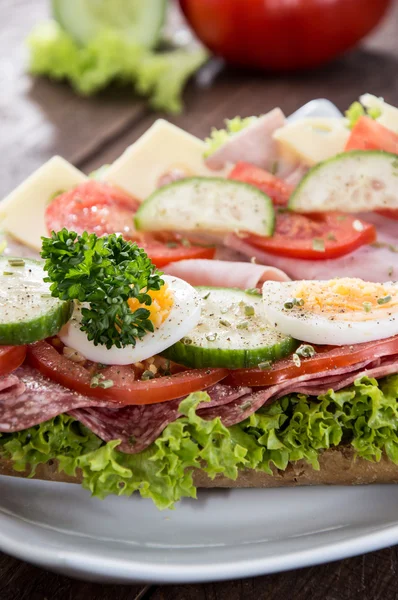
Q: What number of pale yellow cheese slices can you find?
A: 4